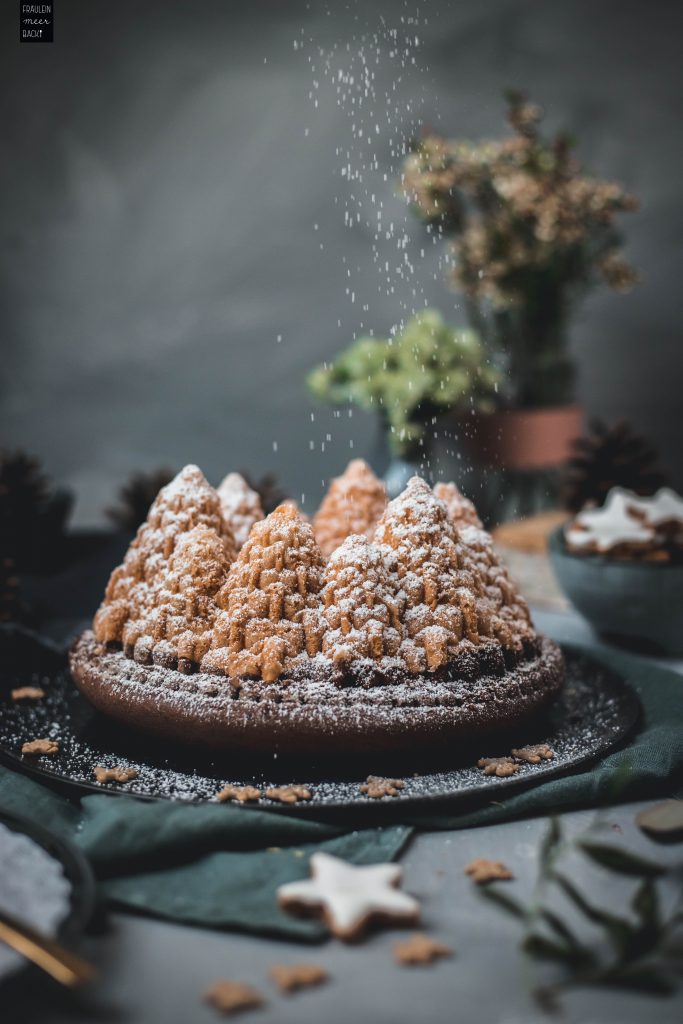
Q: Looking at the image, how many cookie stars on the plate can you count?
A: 8